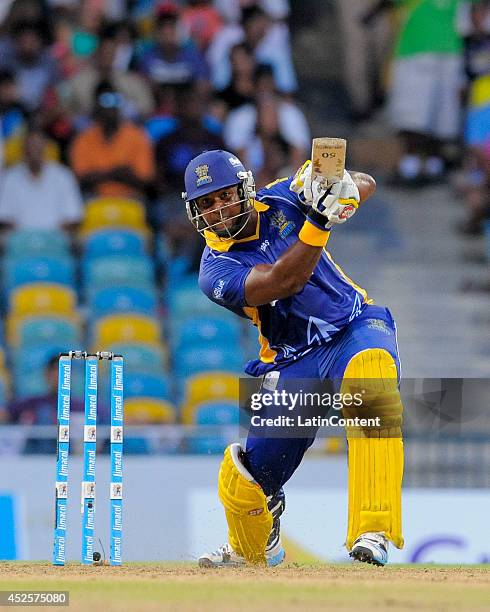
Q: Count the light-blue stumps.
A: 3